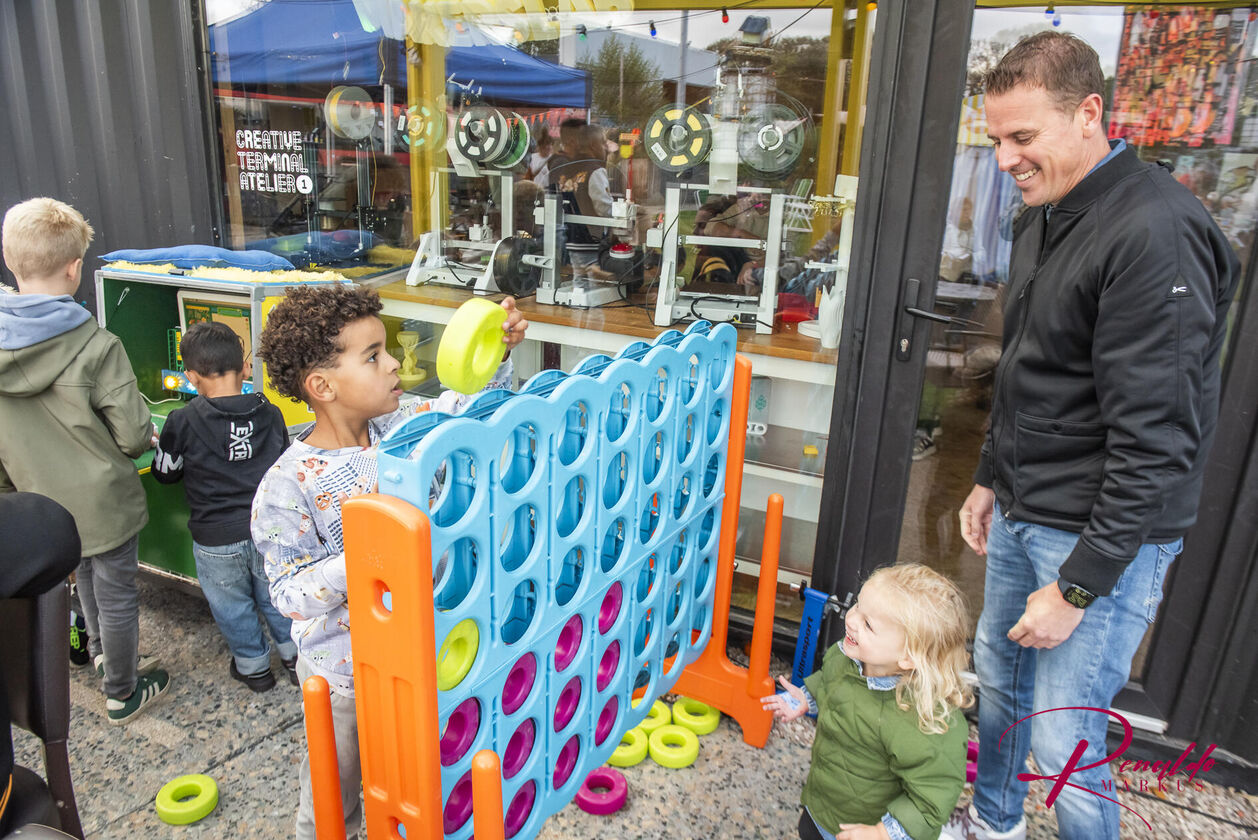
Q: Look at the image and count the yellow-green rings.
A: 7